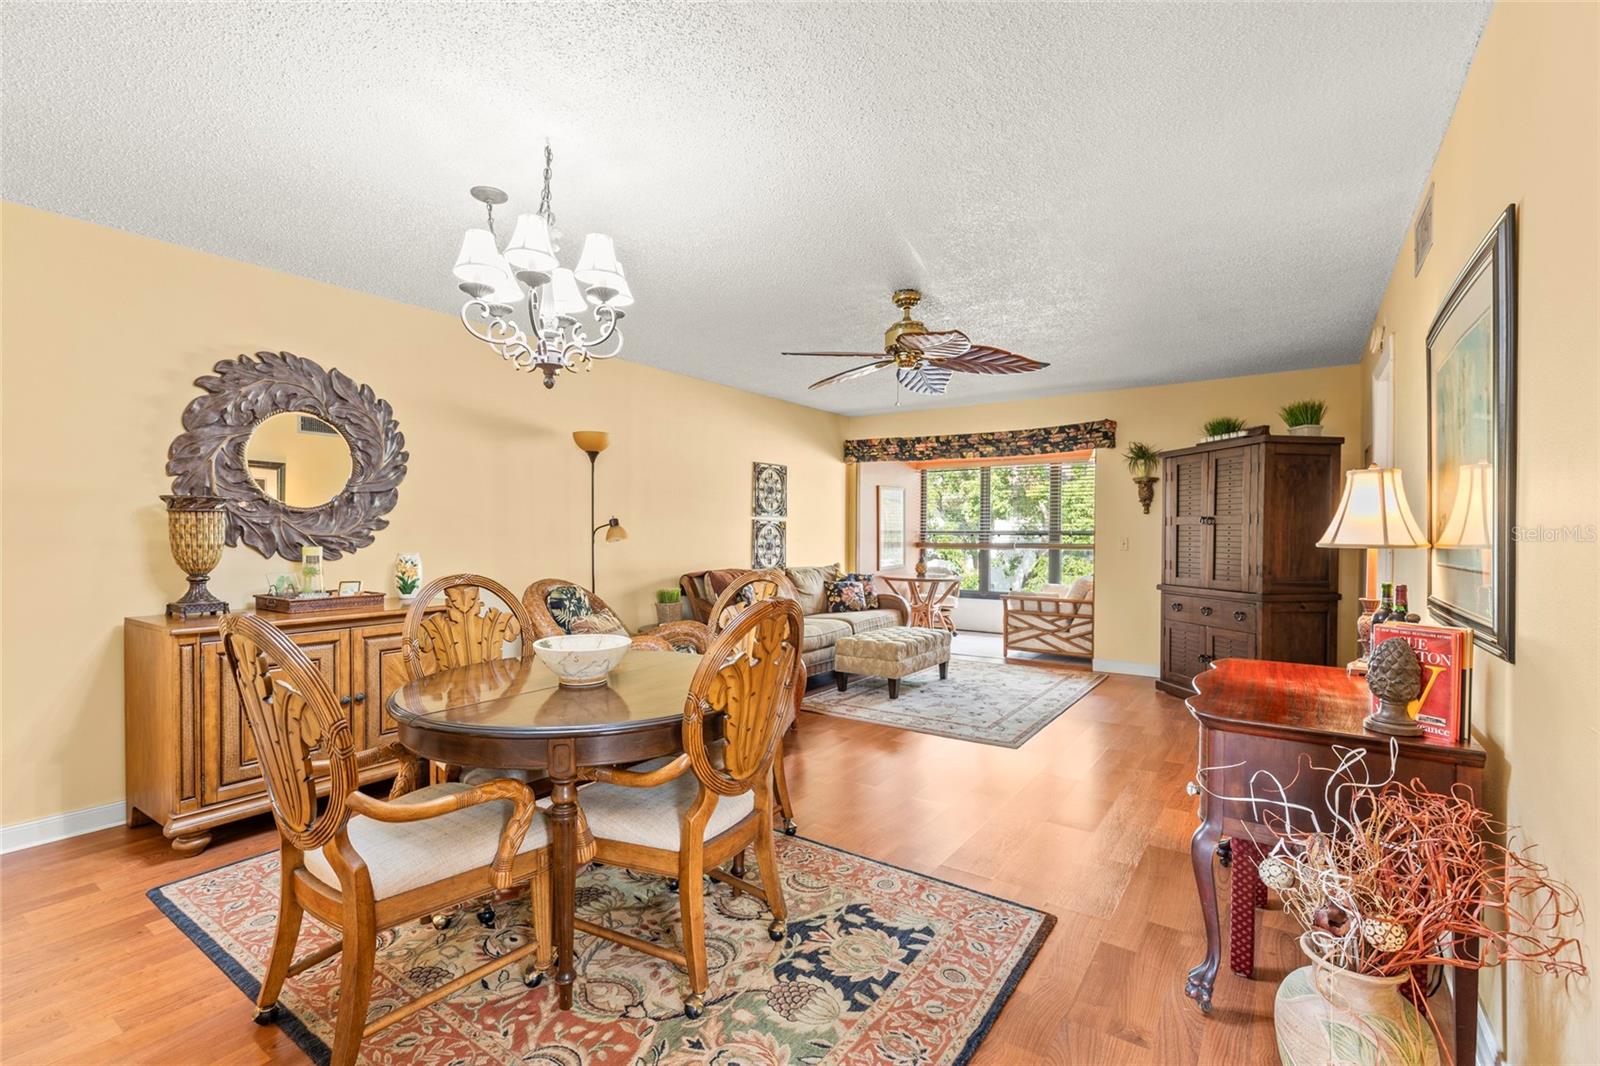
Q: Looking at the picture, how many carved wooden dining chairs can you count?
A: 4